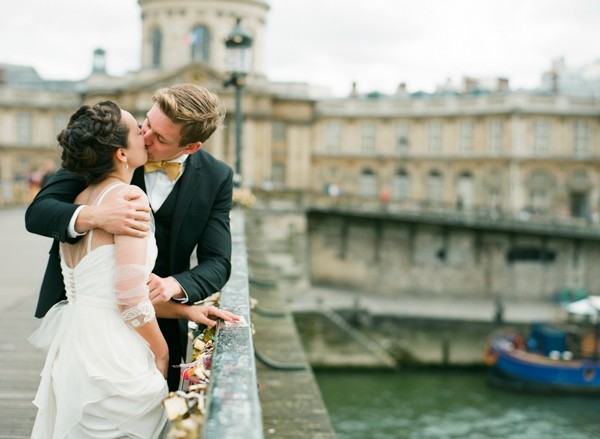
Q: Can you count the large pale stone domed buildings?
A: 1